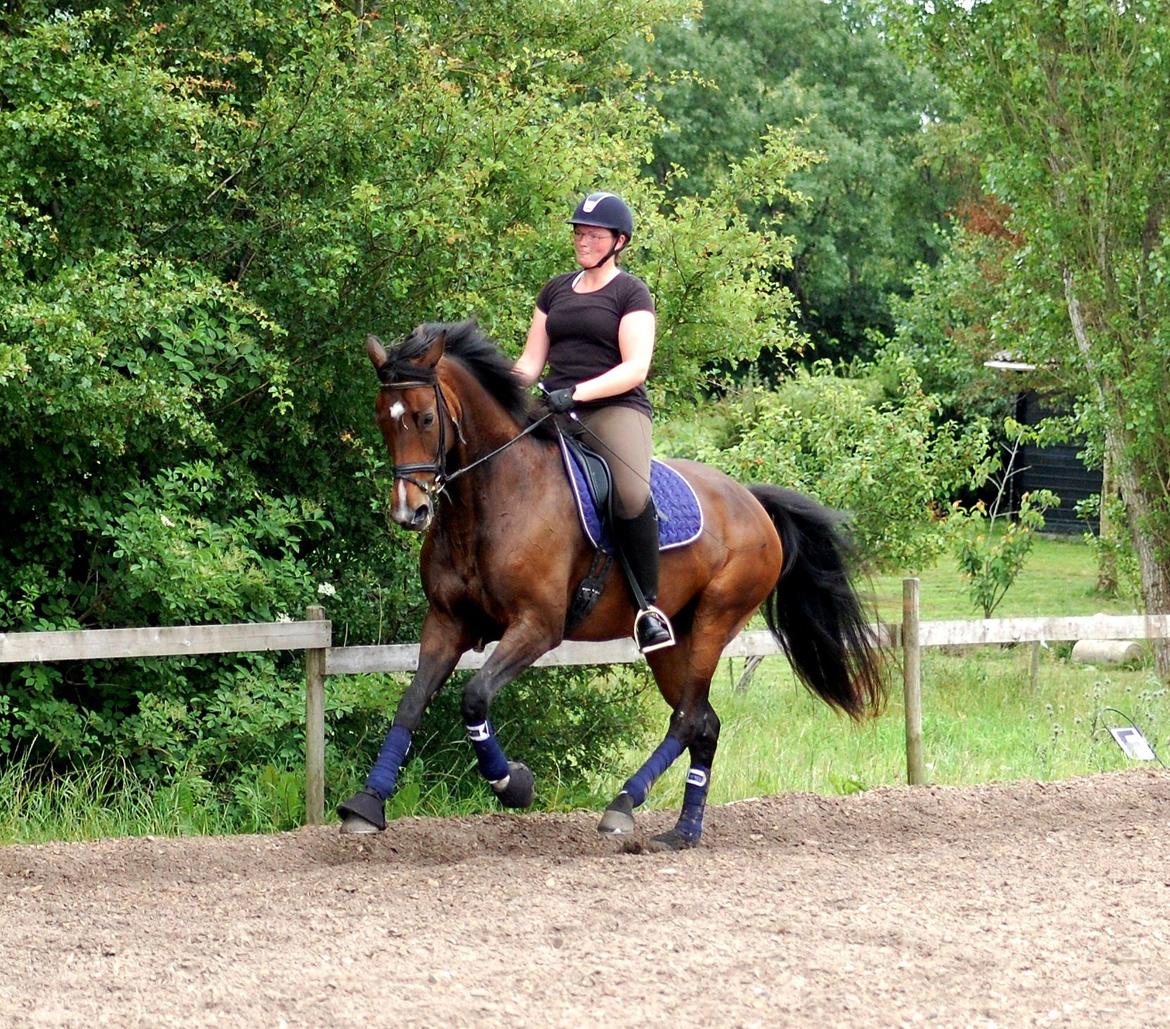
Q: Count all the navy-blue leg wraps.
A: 4